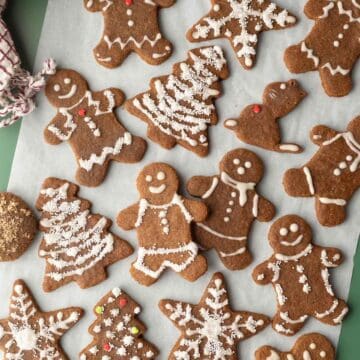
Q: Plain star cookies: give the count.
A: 0